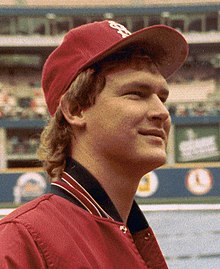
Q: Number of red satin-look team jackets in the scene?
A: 1